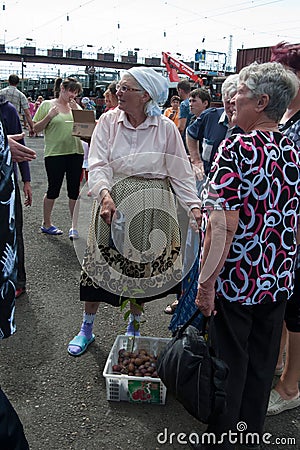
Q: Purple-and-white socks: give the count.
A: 2